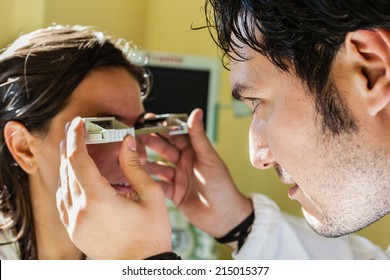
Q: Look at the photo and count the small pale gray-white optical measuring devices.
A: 1